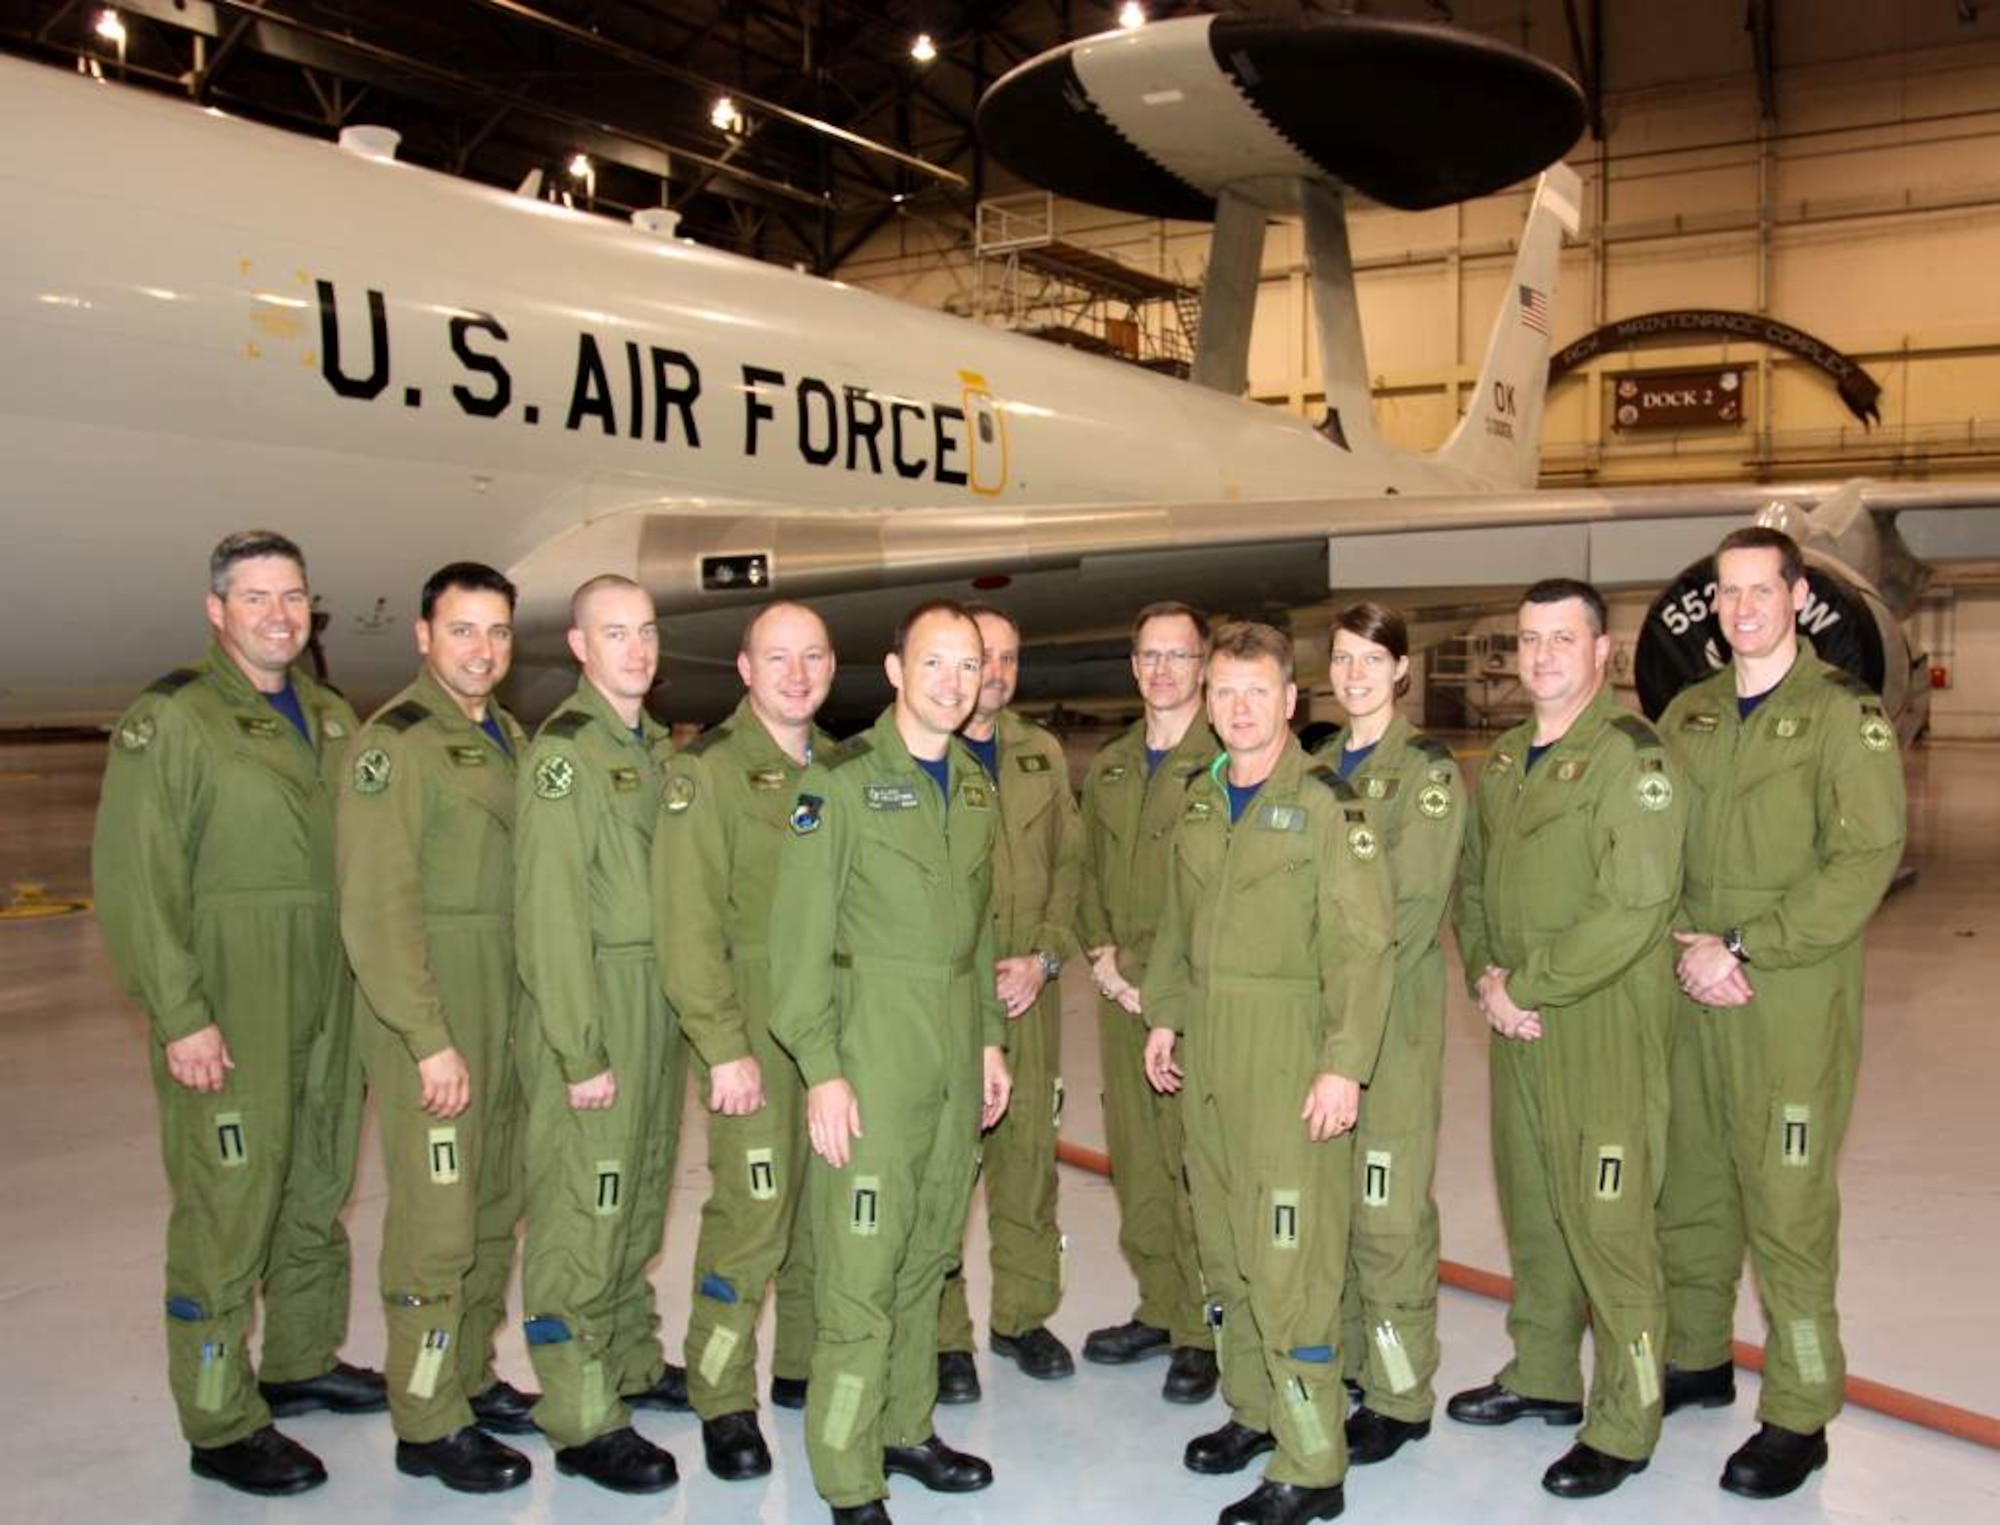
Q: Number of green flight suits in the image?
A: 11